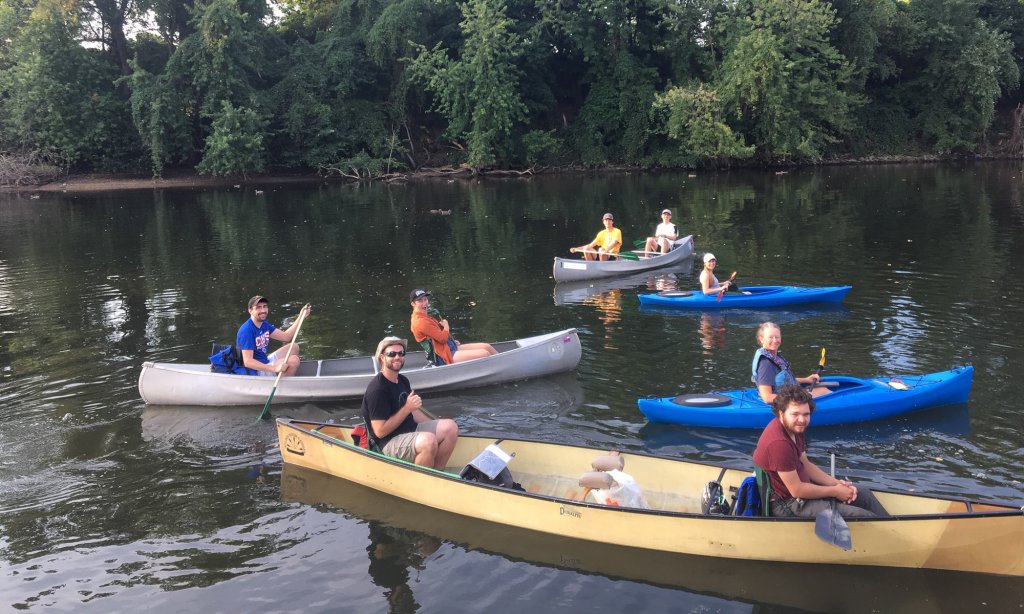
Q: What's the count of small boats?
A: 5